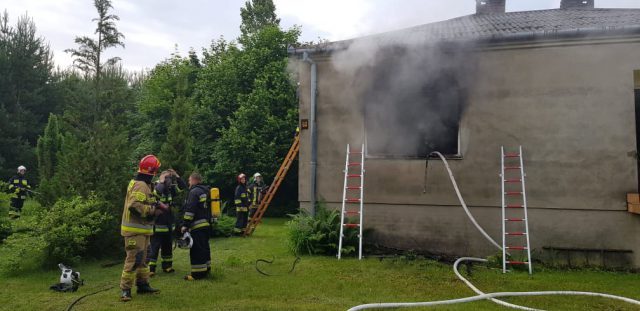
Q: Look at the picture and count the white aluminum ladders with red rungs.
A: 2